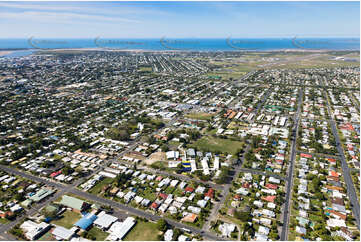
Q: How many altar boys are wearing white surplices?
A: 0